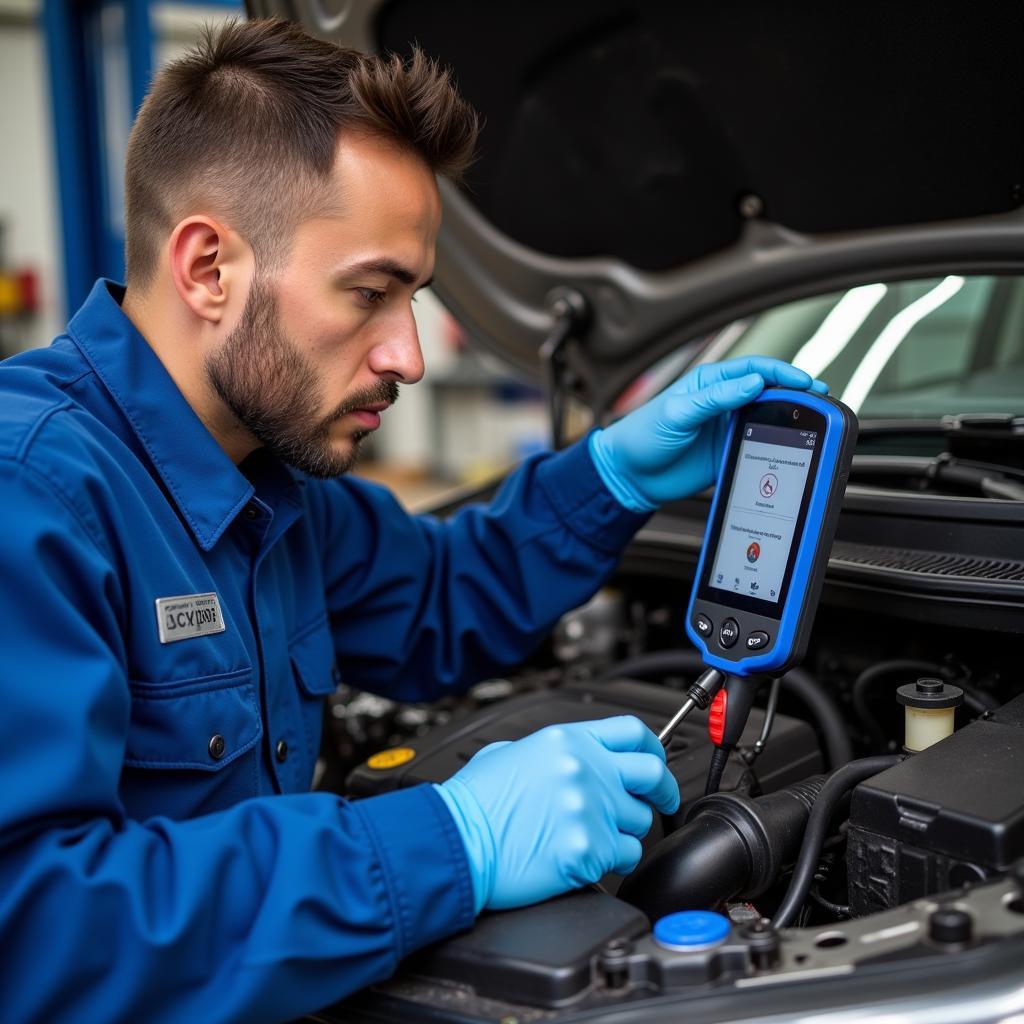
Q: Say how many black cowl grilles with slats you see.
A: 1